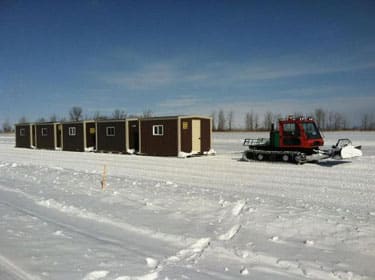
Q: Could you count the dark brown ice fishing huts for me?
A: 5